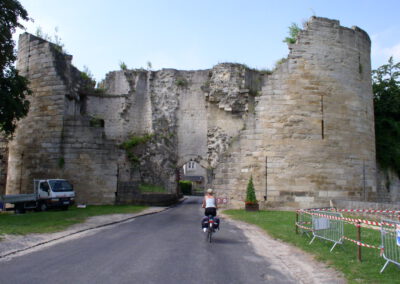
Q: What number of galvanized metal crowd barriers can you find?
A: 3